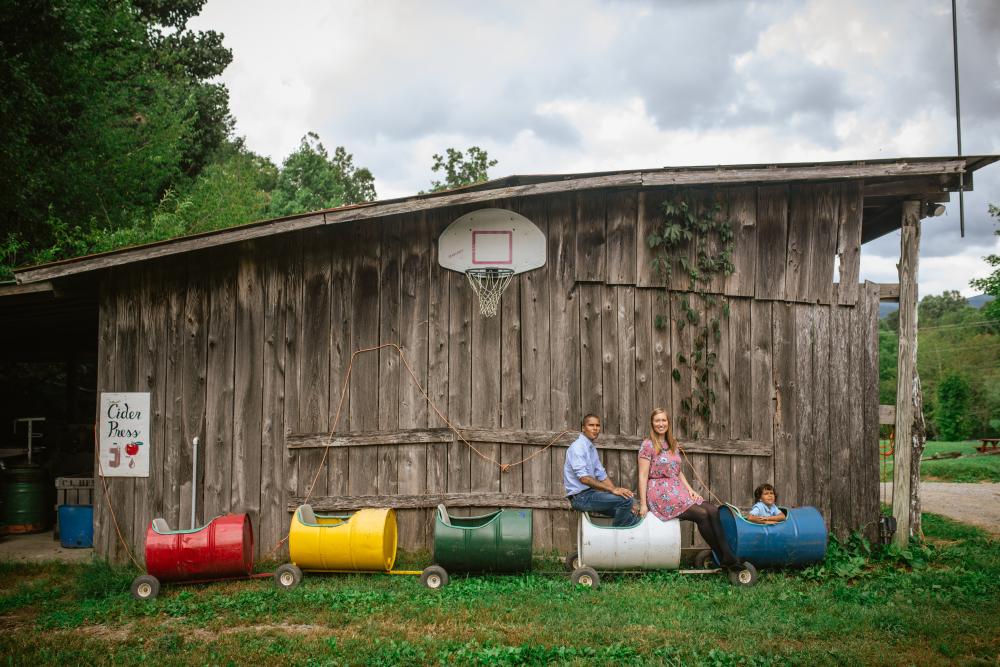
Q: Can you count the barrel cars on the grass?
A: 5